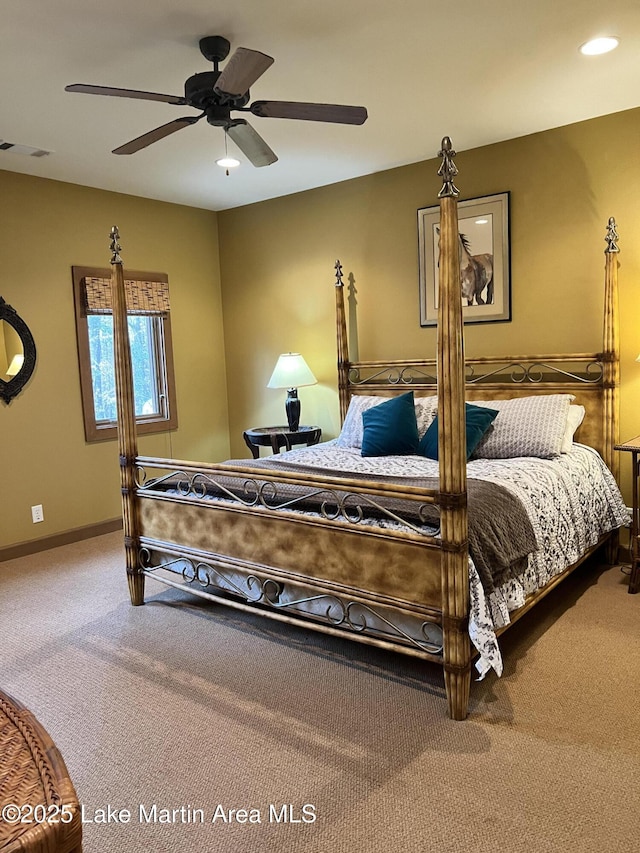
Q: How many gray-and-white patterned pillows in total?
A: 2